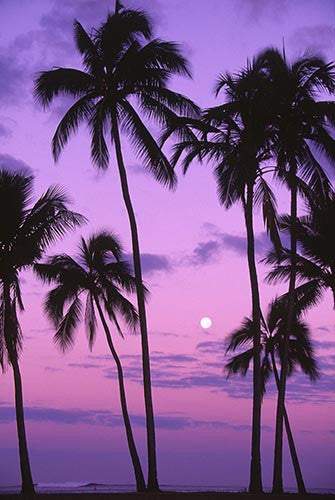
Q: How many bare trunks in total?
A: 6